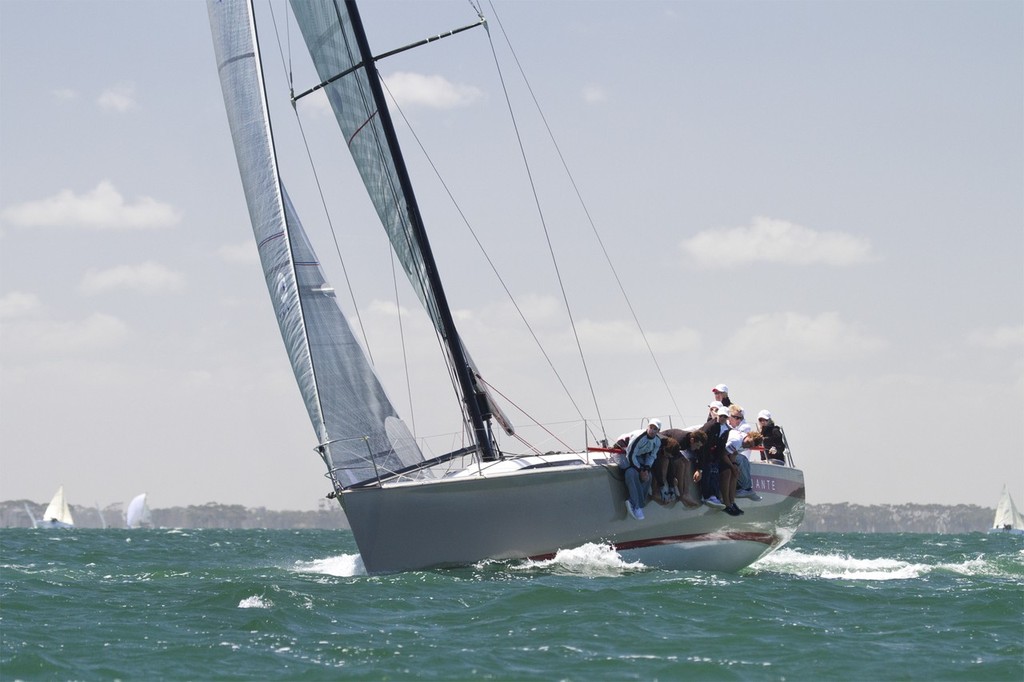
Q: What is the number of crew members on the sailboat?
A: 9